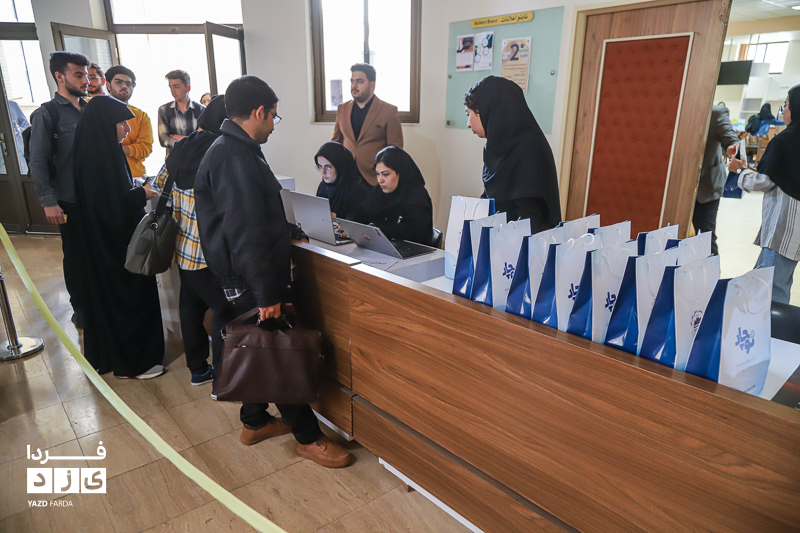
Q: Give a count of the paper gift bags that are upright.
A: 13